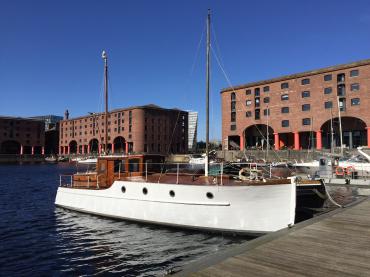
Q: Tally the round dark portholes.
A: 4